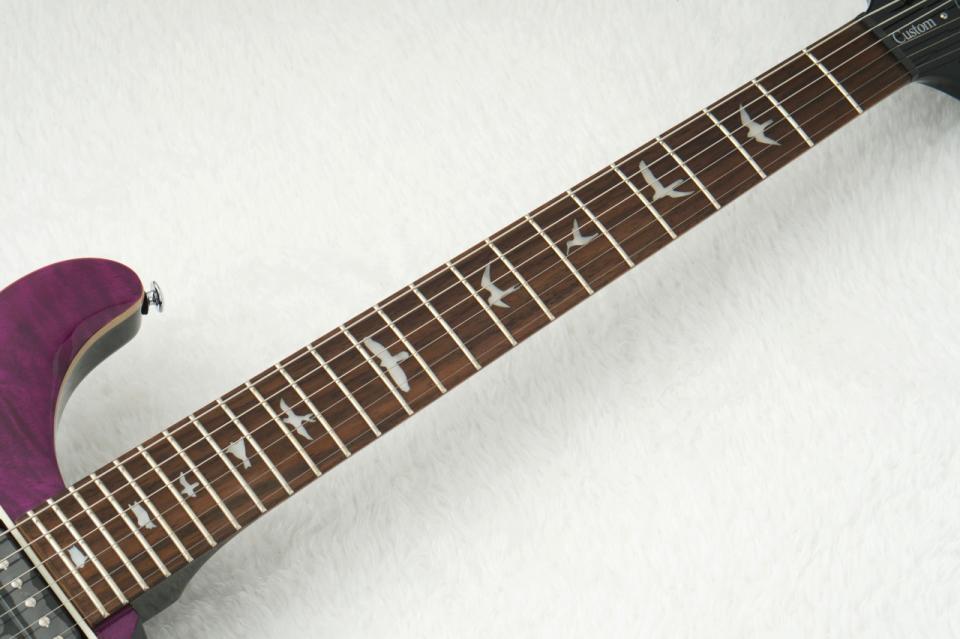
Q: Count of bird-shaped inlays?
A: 10